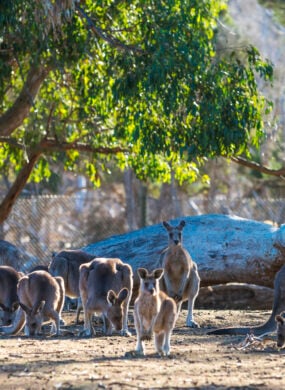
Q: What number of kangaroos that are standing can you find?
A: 2